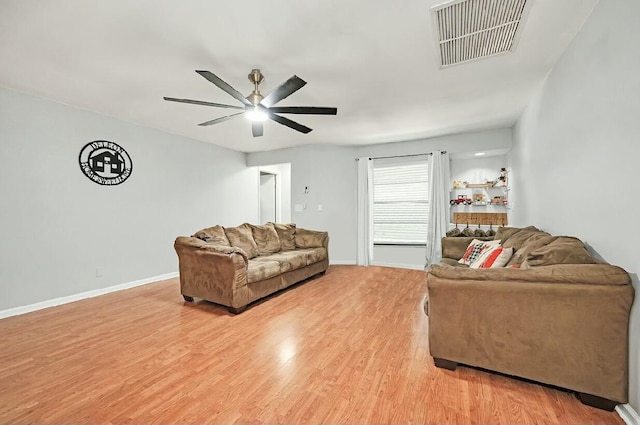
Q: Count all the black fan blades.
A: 7